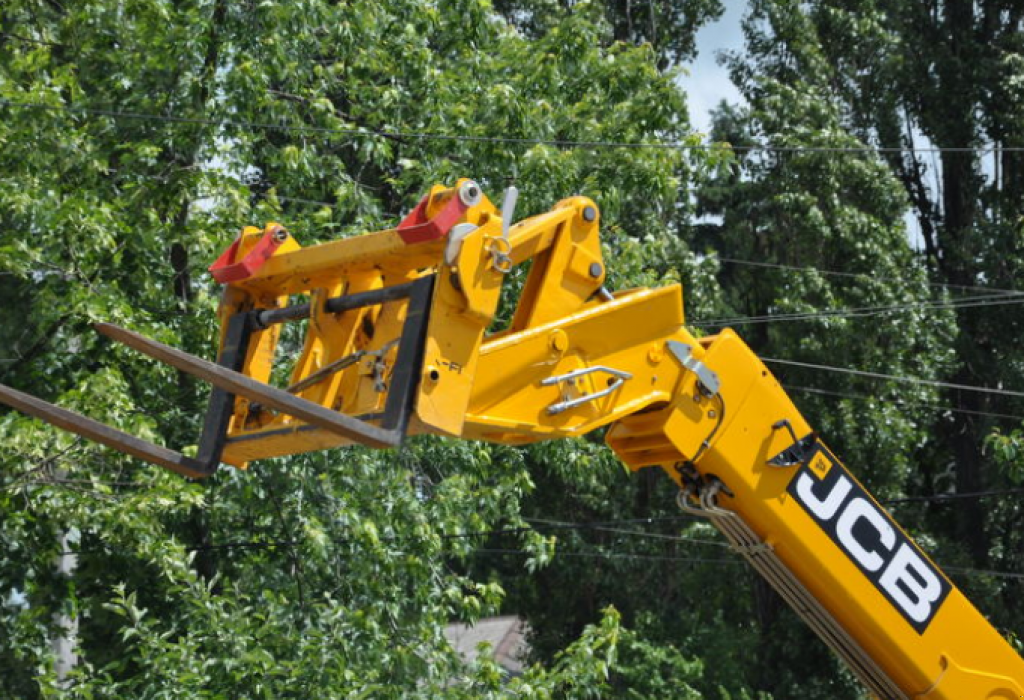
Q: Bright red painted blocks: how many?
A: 2